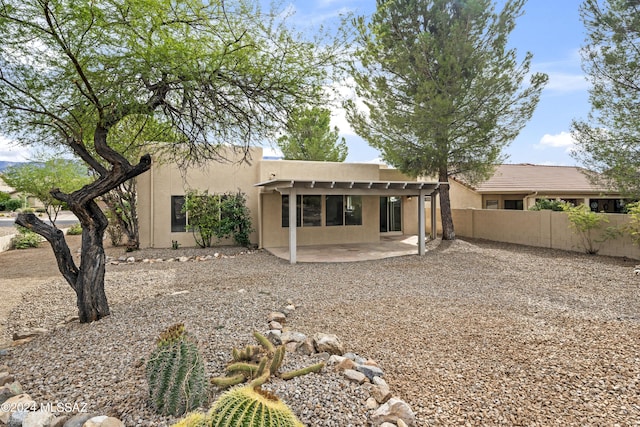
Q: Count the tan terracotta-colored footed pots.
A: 0